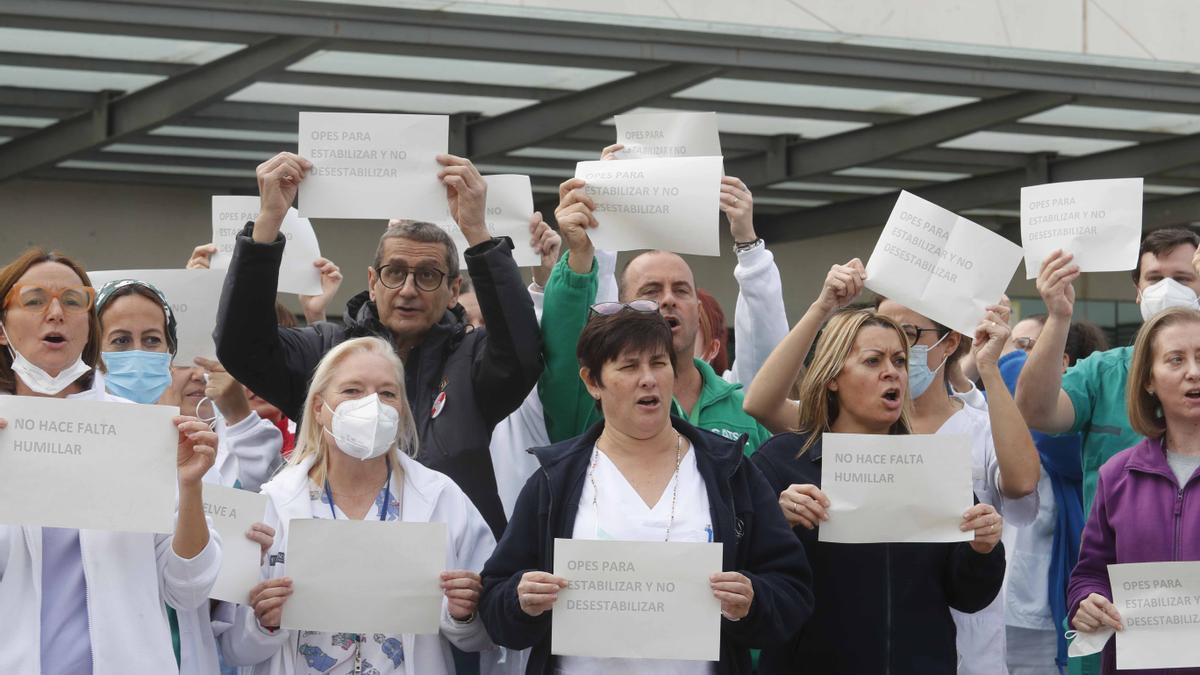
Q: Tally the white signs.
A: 14